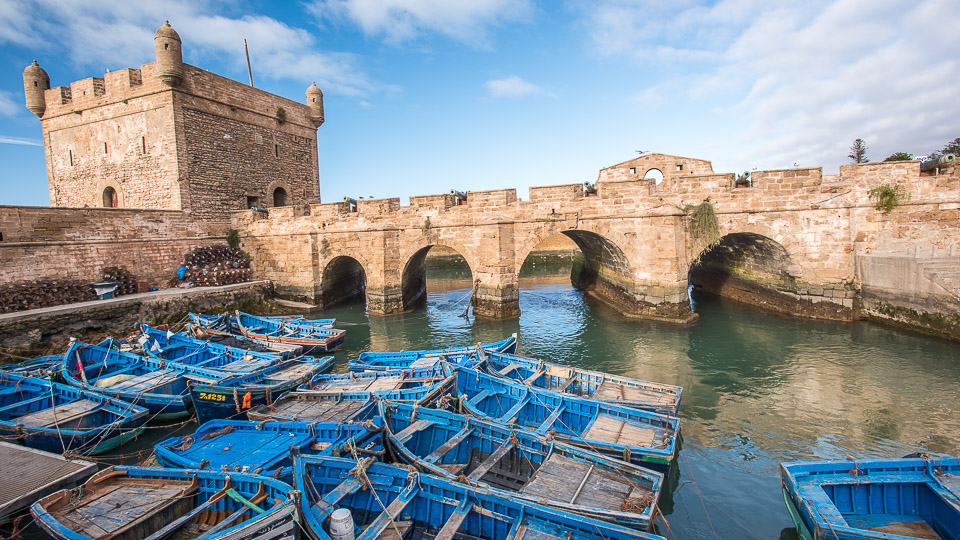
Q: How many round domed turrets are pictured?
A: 3